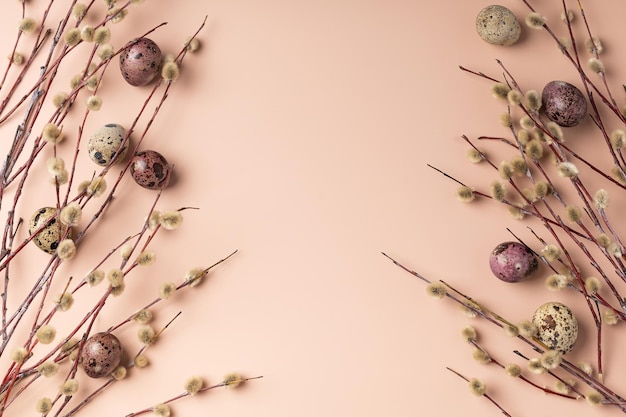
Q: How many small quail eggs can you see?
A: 9